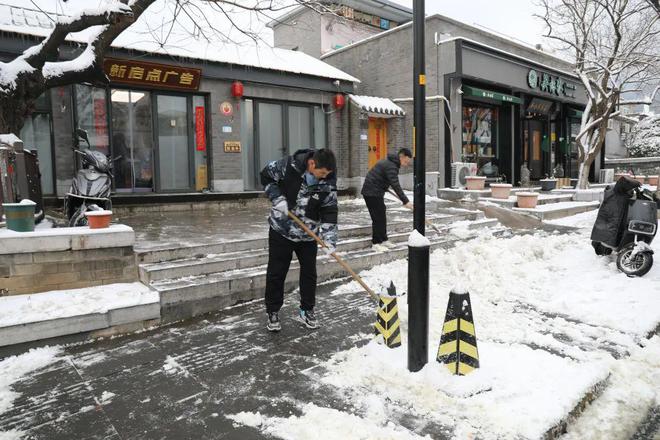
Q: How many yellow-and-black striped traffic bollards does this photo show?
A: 2